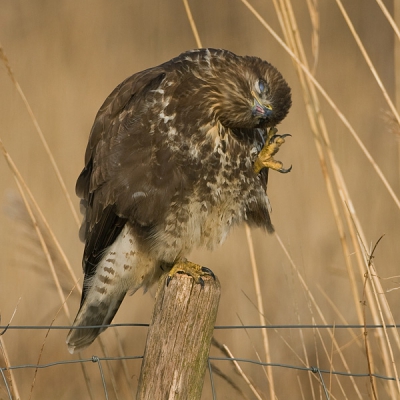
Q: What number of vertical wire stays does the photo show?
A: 4